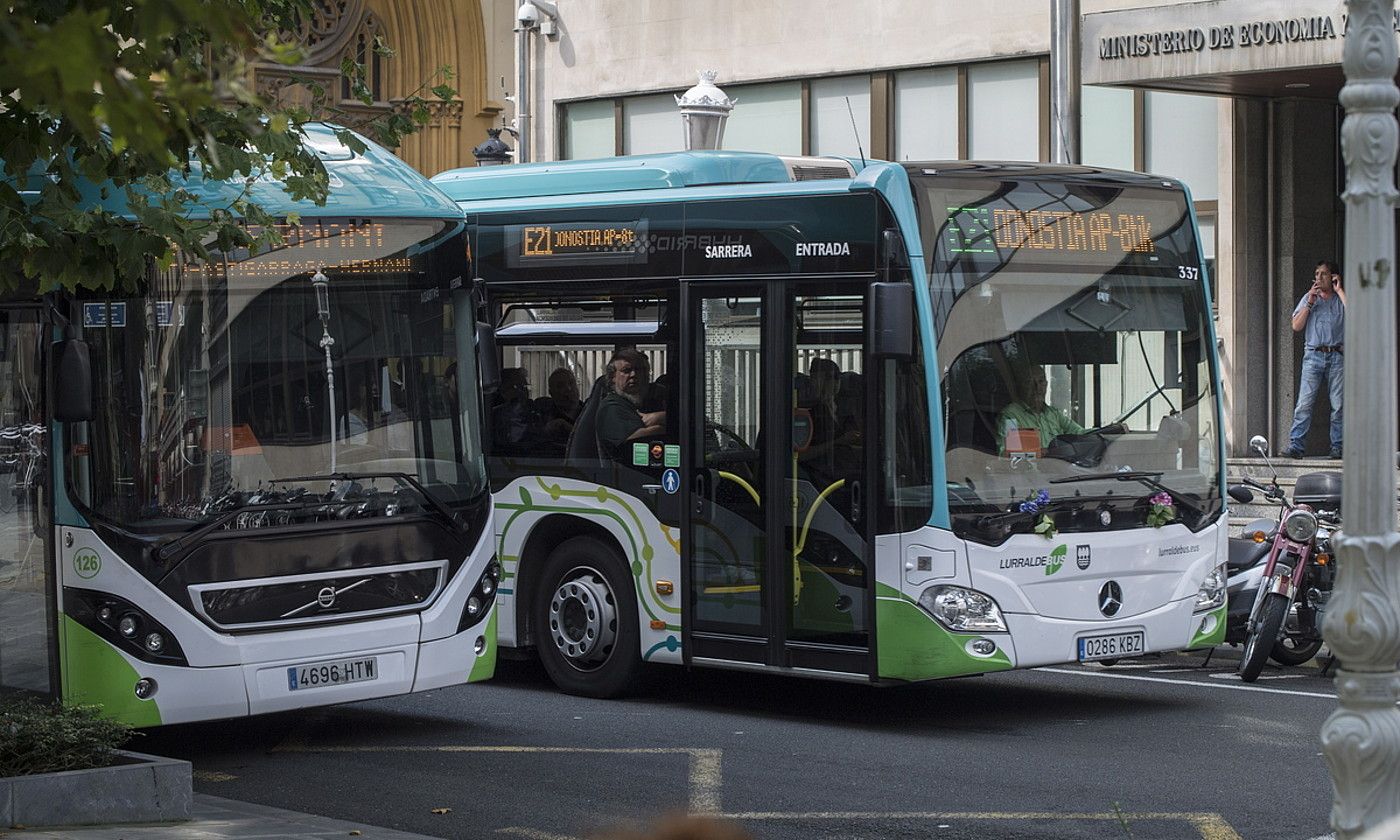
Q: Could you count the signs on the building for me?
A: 1